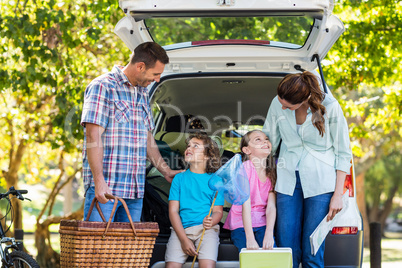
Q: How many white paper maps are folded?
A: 1